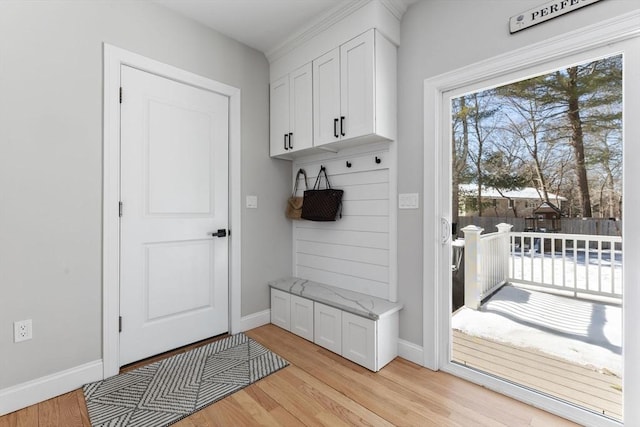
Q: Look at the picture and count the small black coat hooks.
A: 4